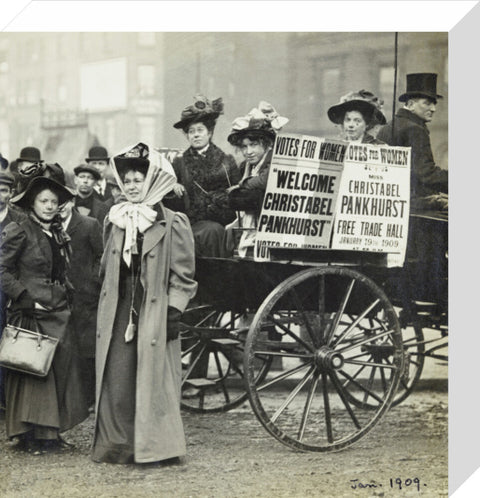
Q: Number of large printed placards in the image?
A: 2